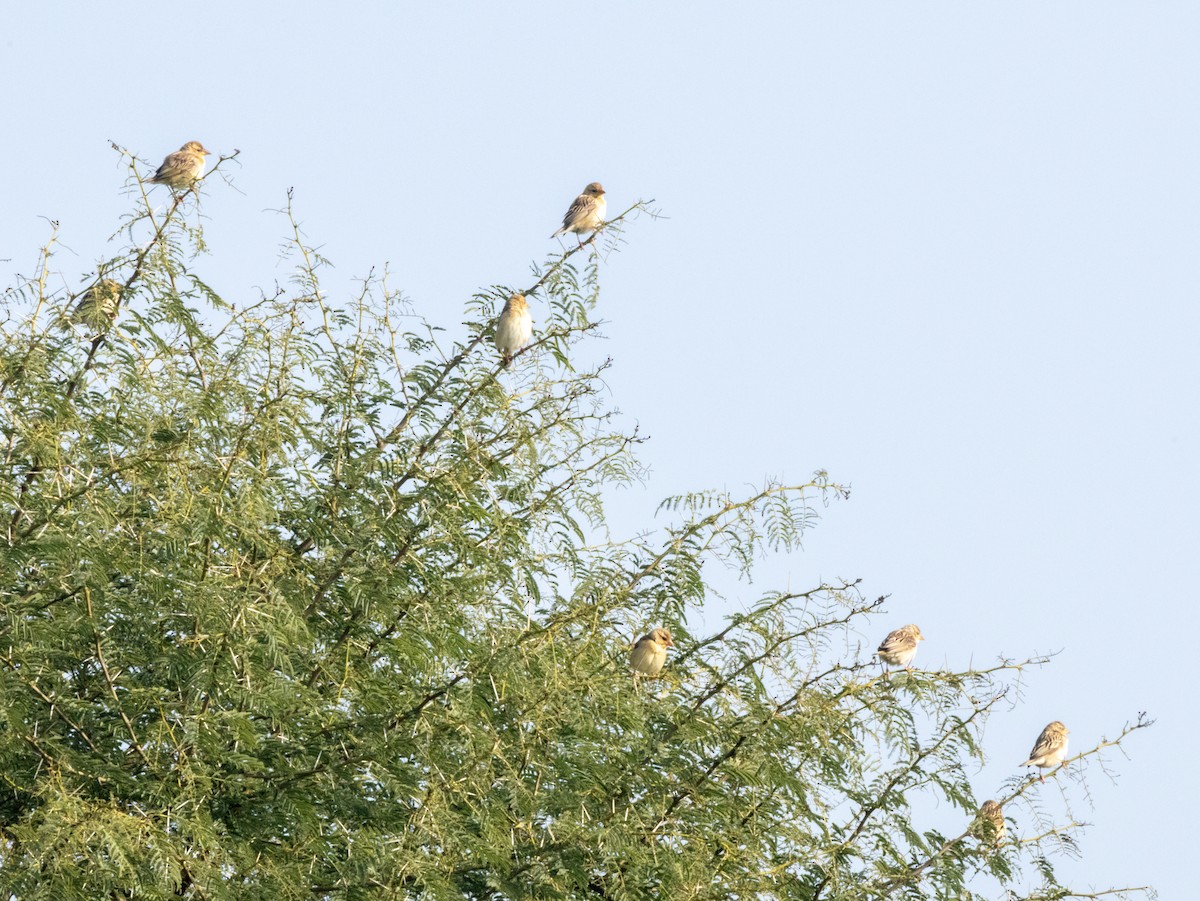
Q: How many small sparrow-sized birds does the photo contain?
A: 8